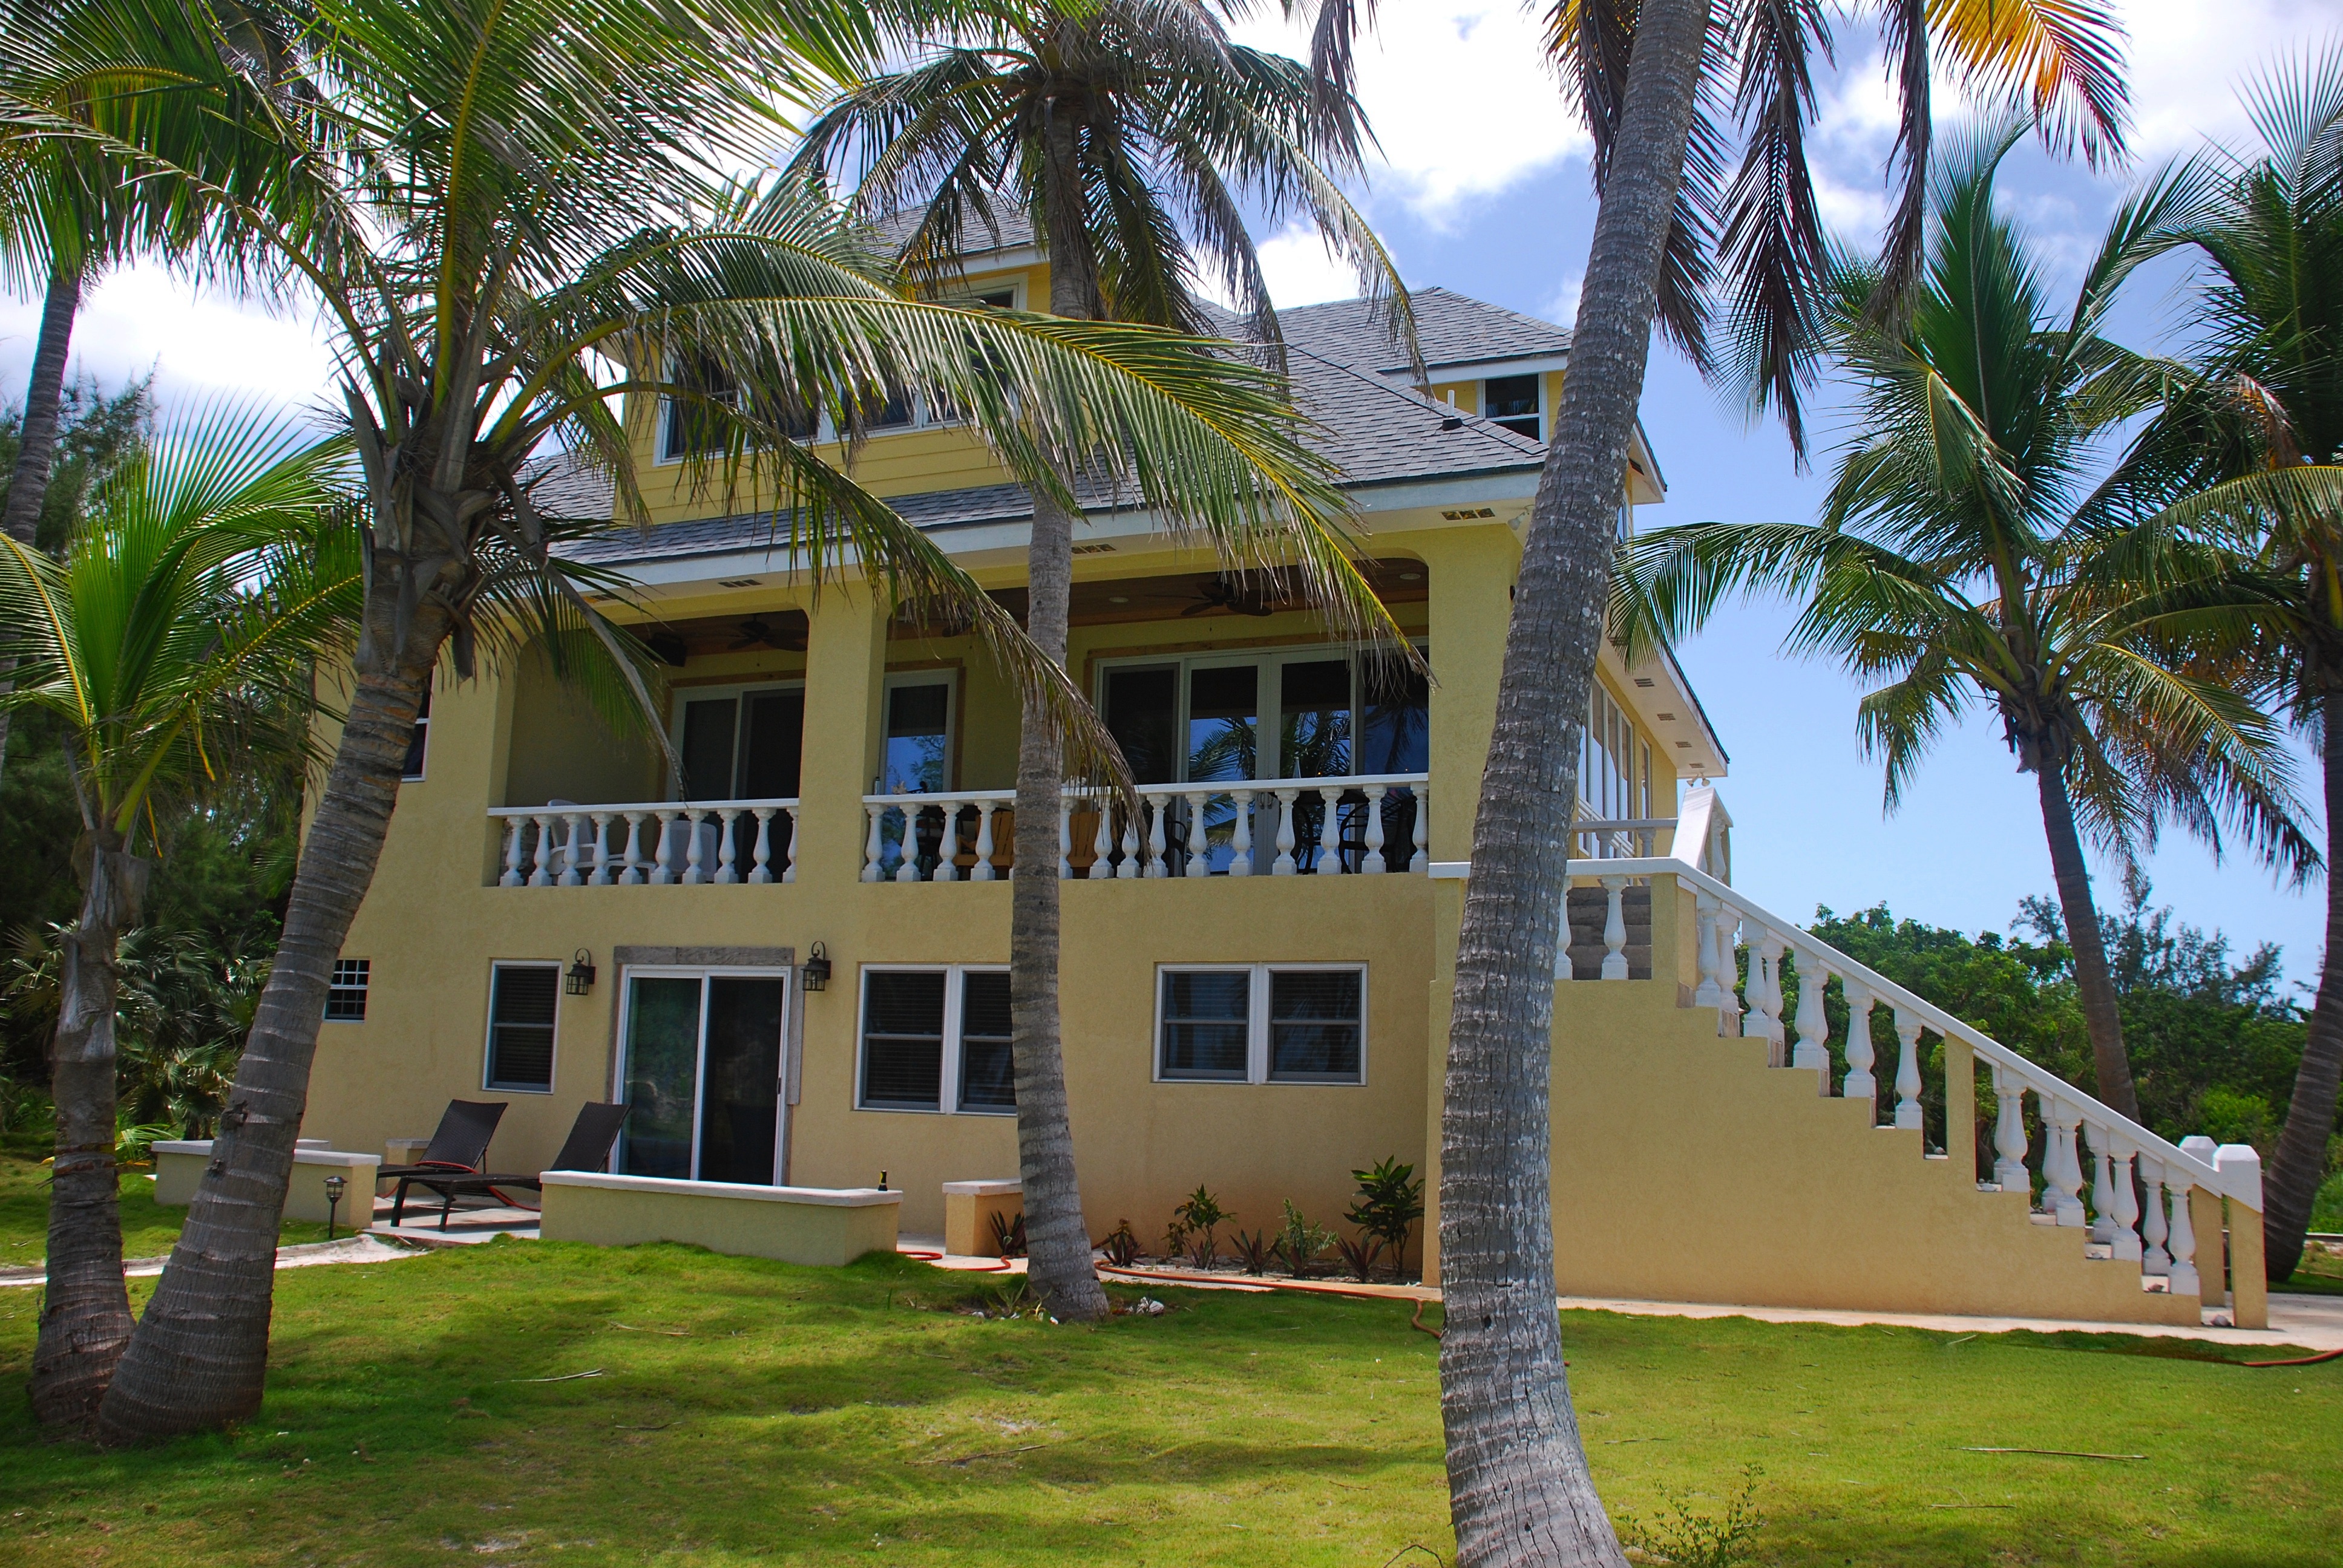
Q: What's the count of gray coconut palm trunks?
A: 7